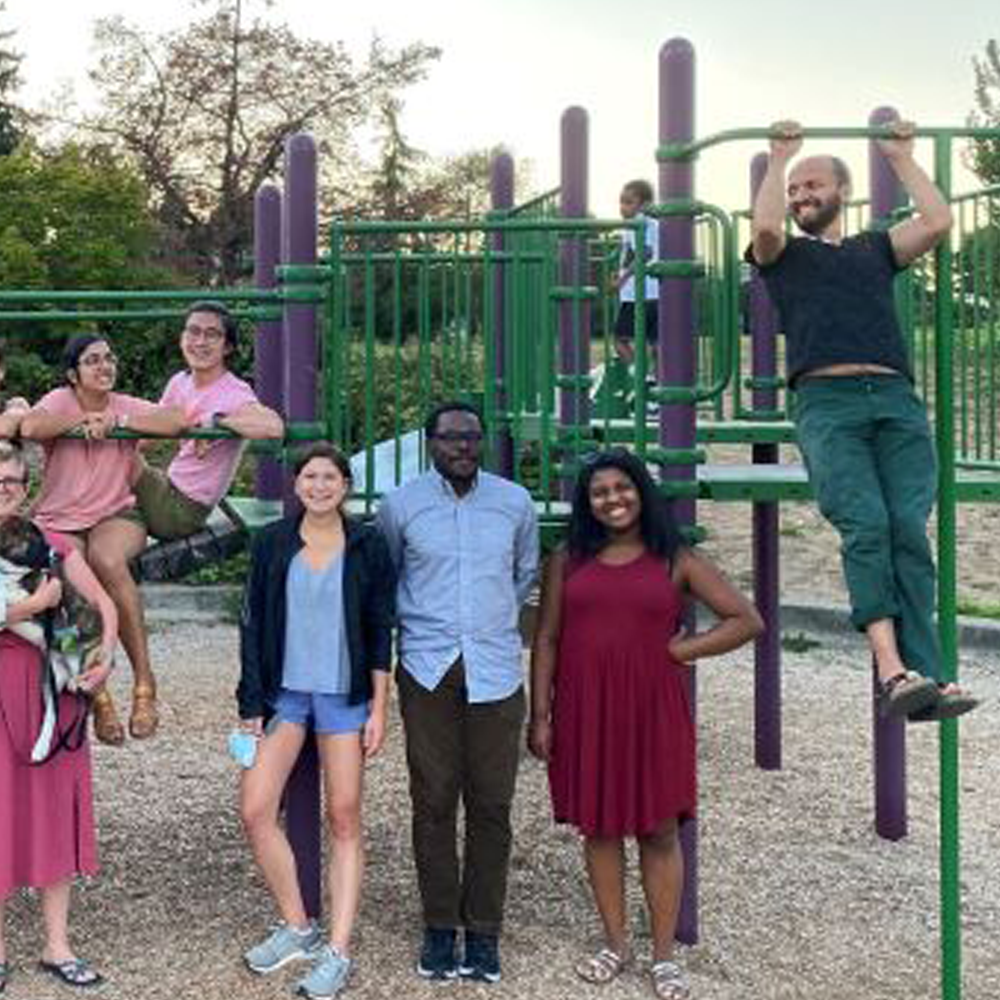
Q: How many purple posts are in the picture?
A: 7